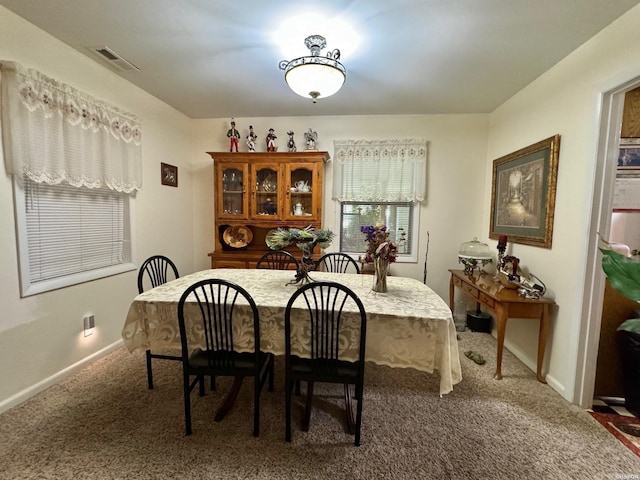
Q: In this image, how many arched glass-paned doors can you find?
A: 3